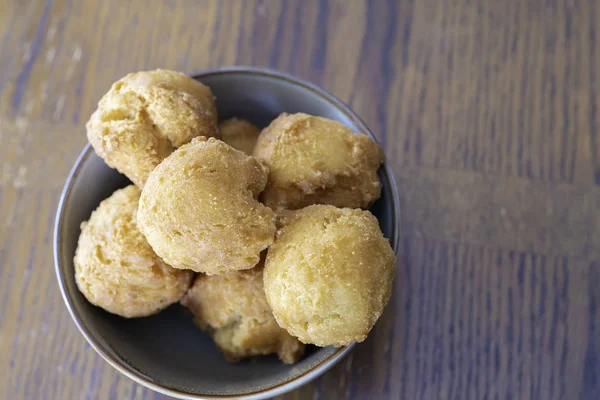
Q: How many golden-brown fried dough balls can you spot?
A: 7